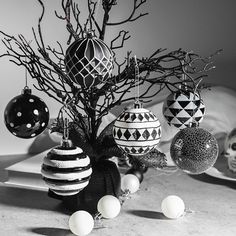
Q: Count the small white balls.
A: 4